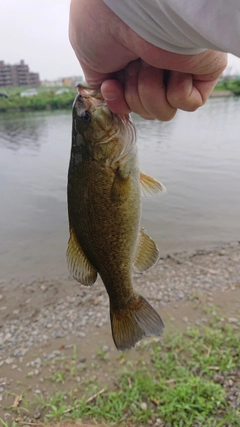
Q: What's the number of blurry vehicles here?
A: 3